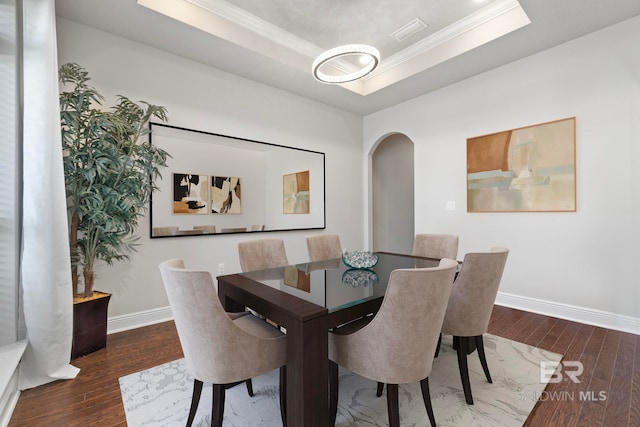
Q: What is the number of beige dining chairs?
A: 6